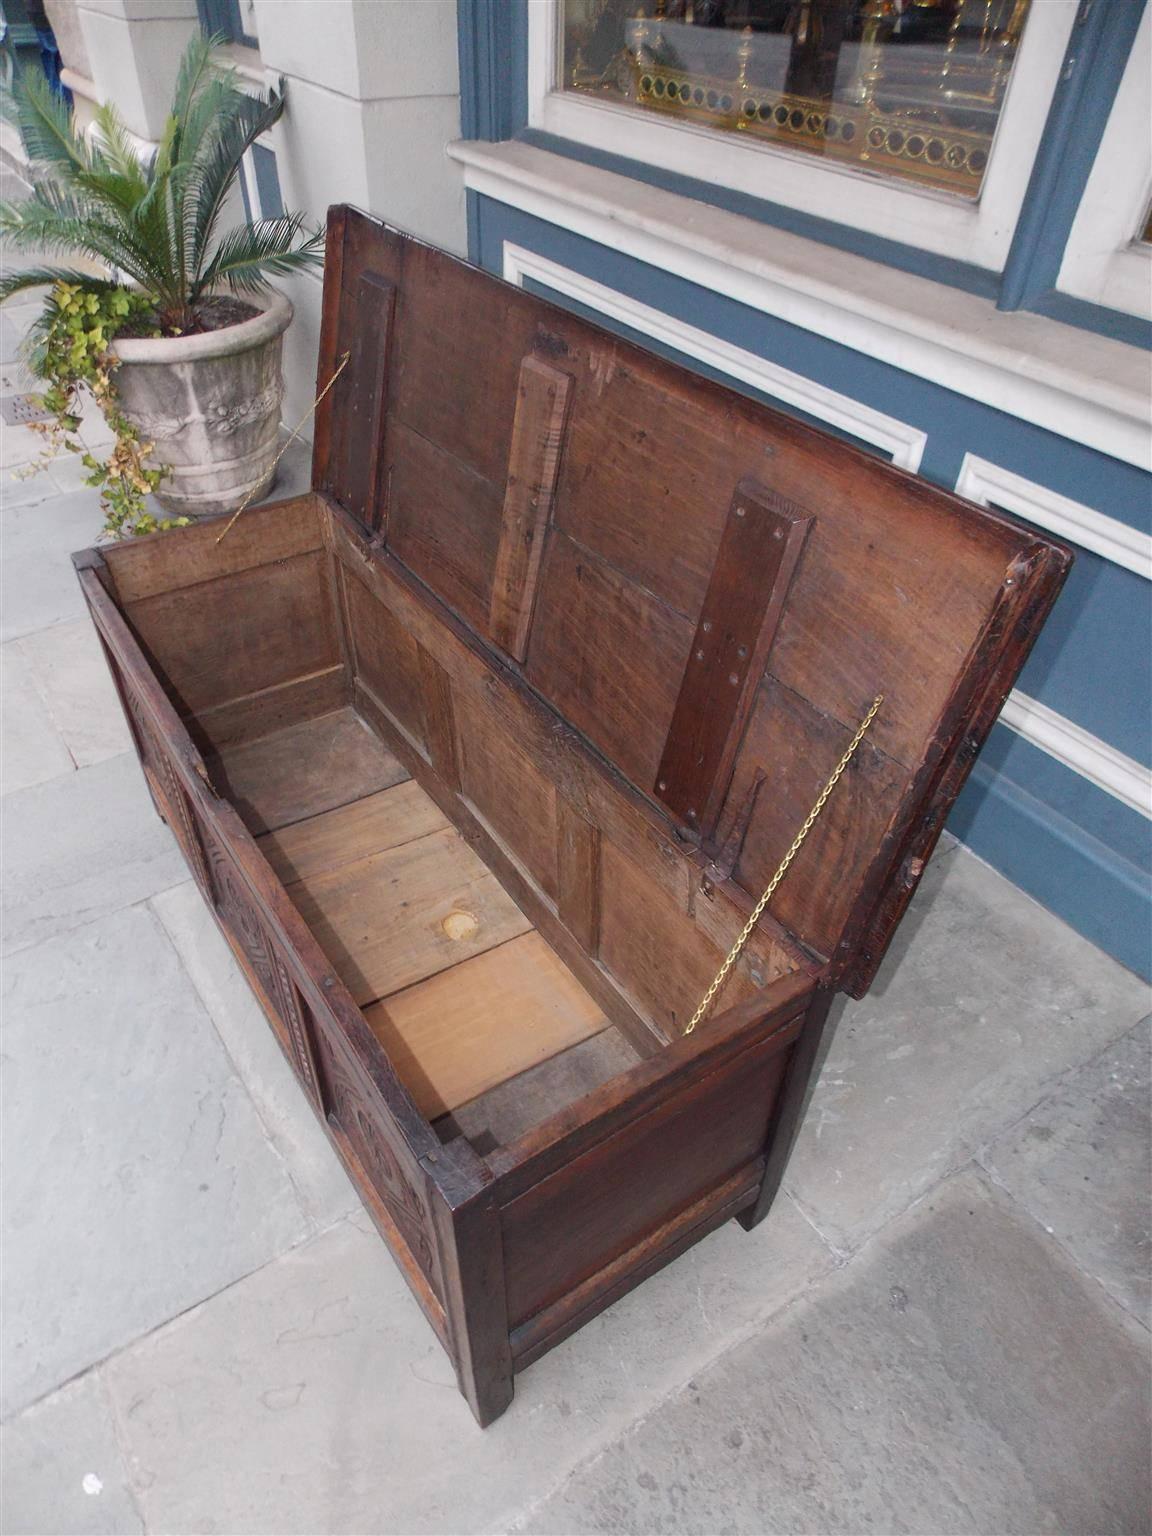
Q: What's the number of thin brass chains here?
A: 2